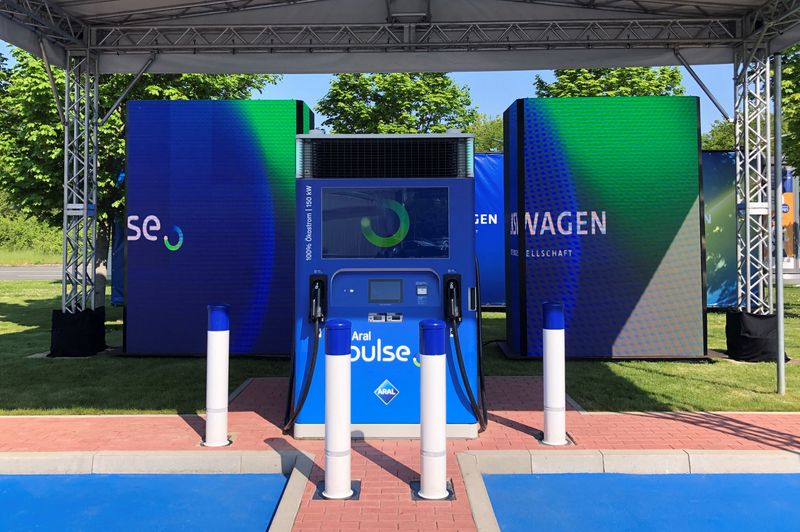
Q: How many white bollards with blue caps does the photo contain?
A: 4